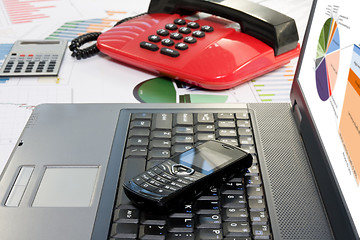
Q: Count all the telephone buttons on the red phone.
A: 14